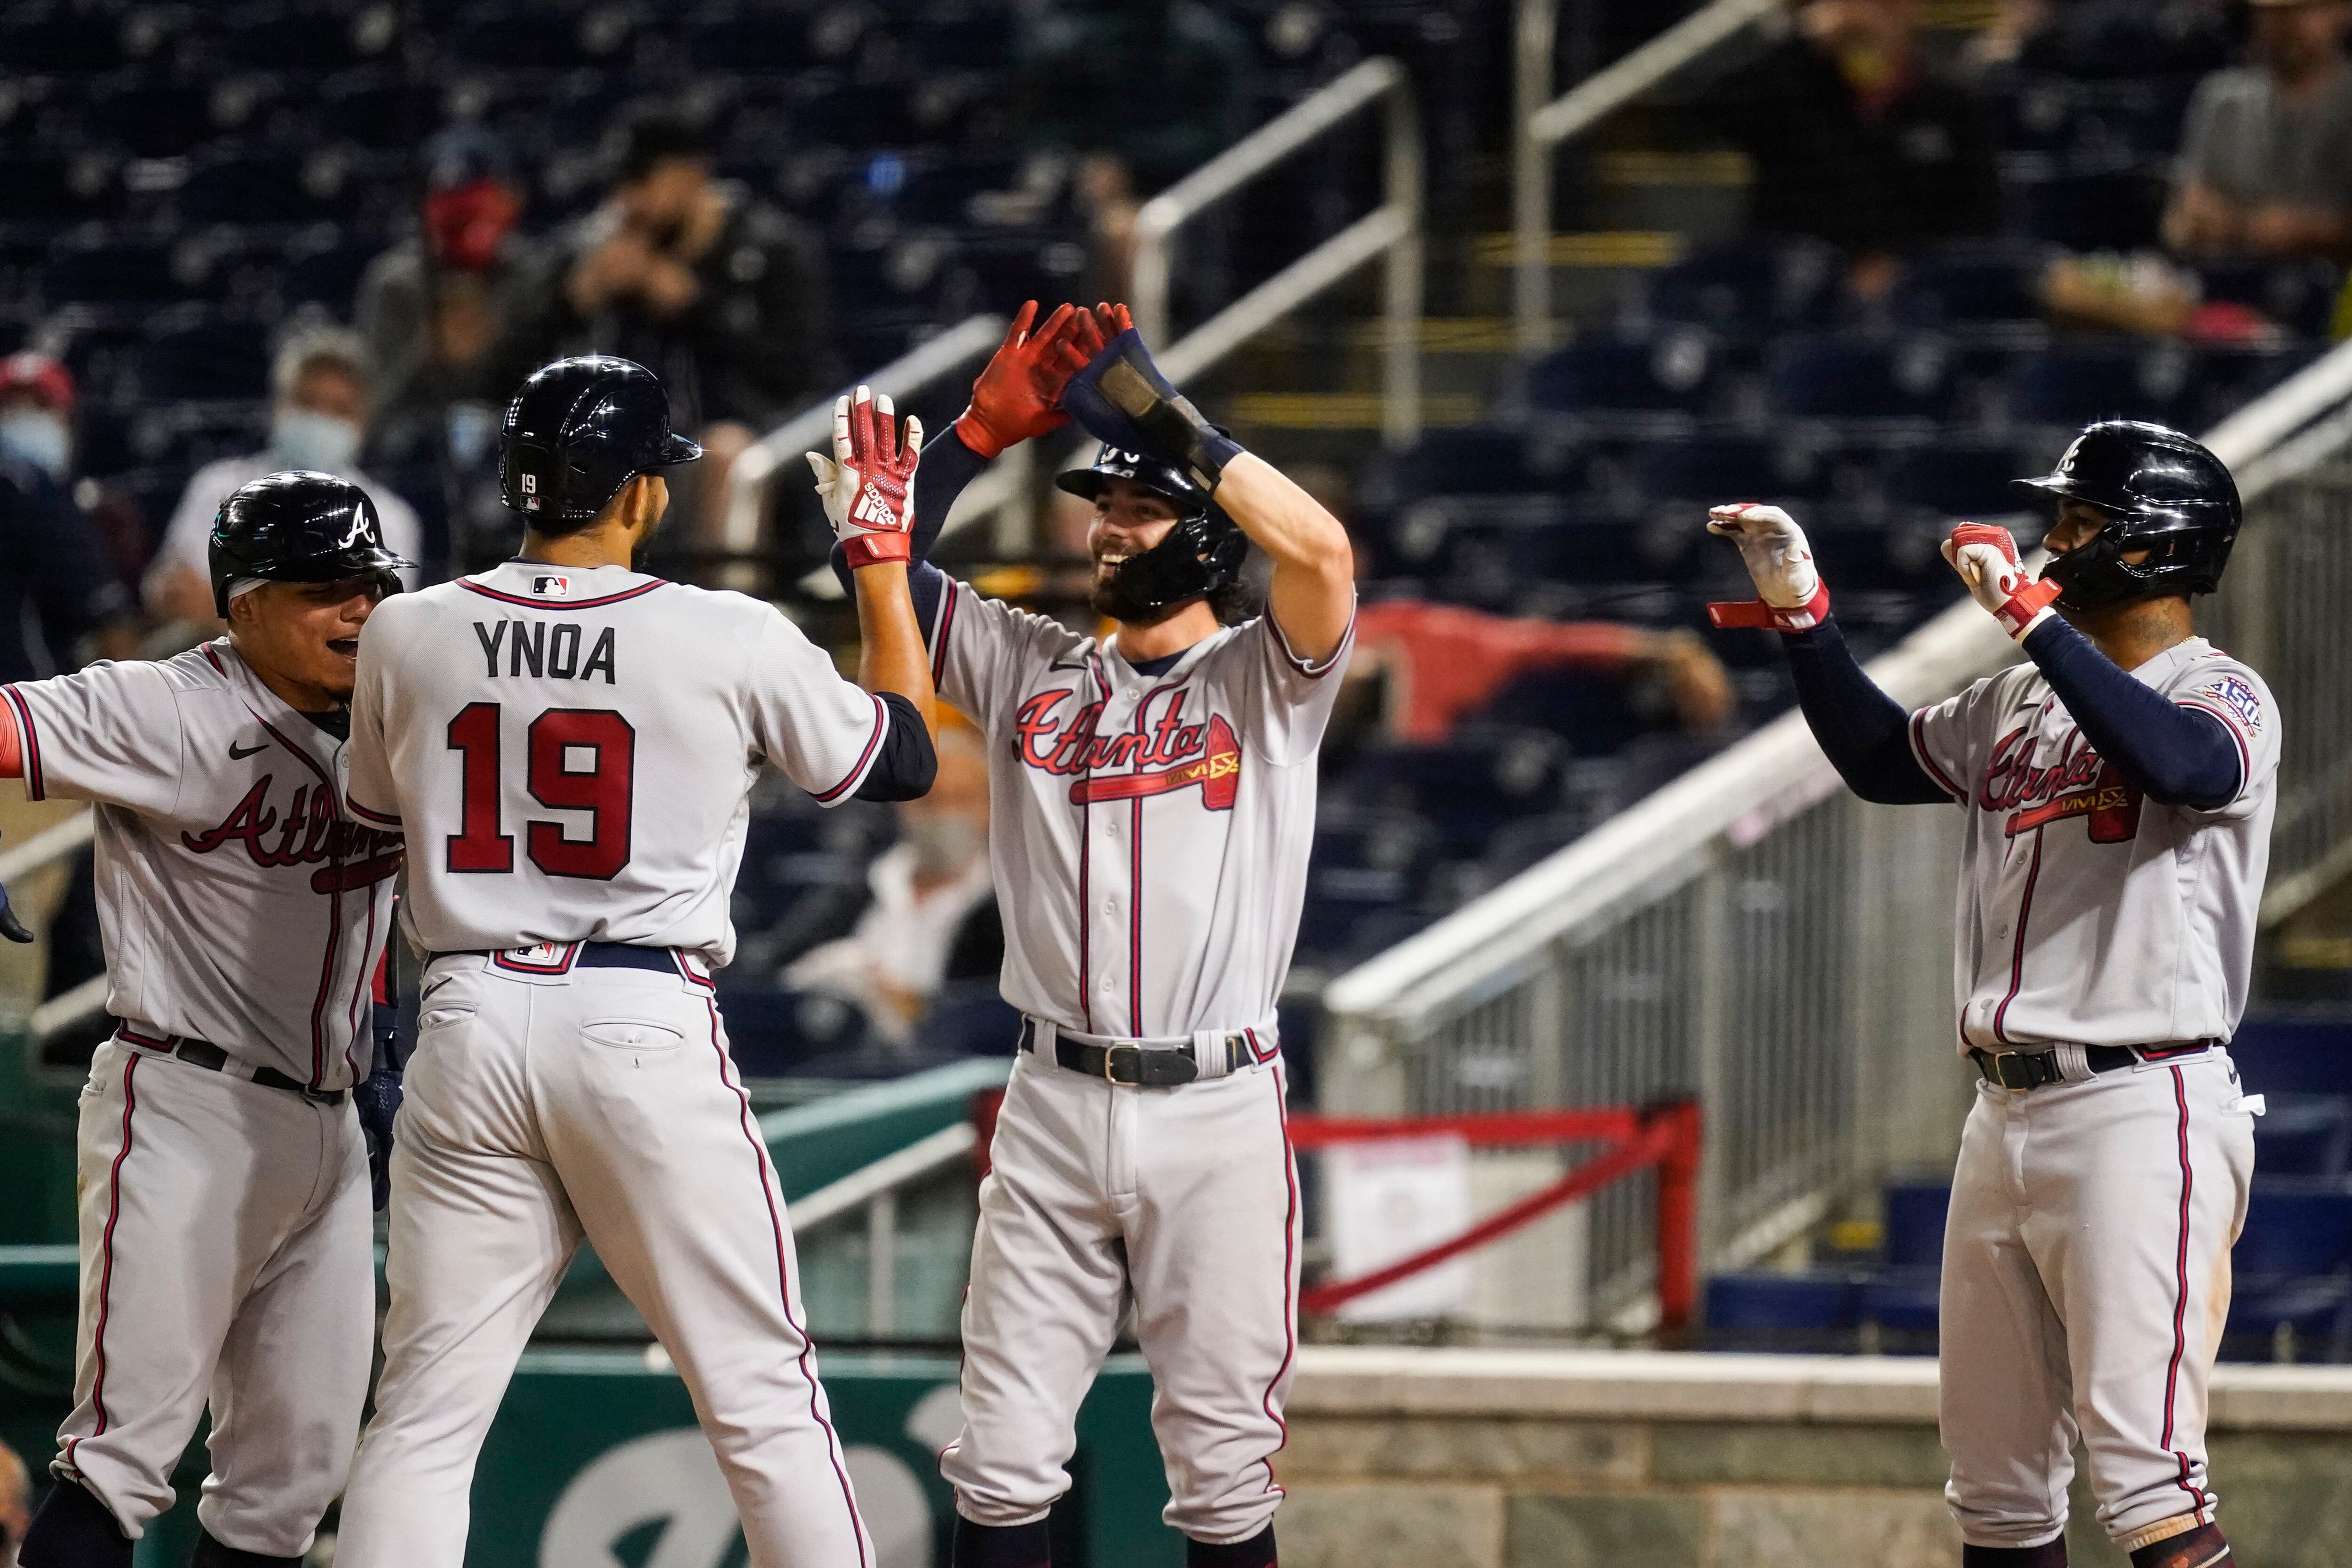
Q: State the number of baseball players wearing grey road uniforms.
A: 4